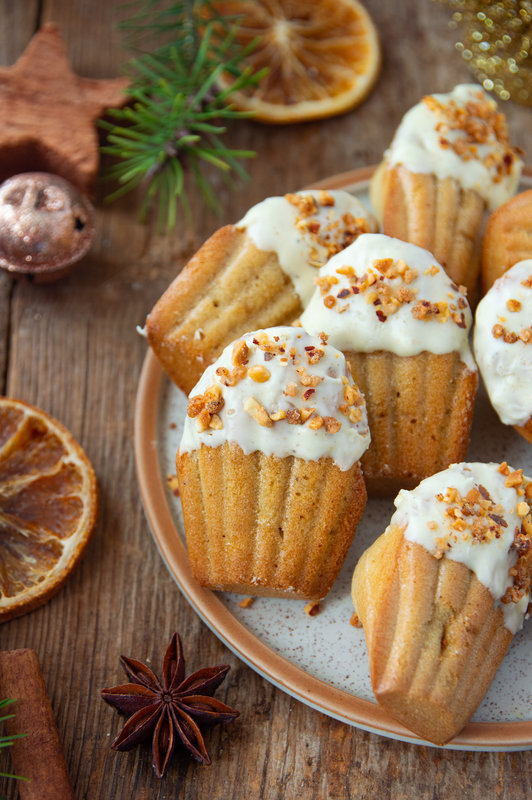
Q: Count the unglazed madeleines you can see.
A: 1